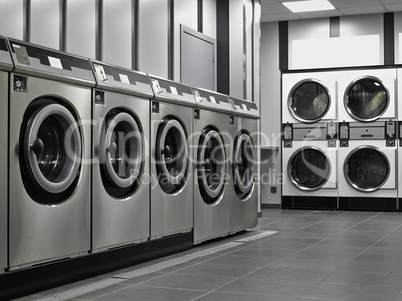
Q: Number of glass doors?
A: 9